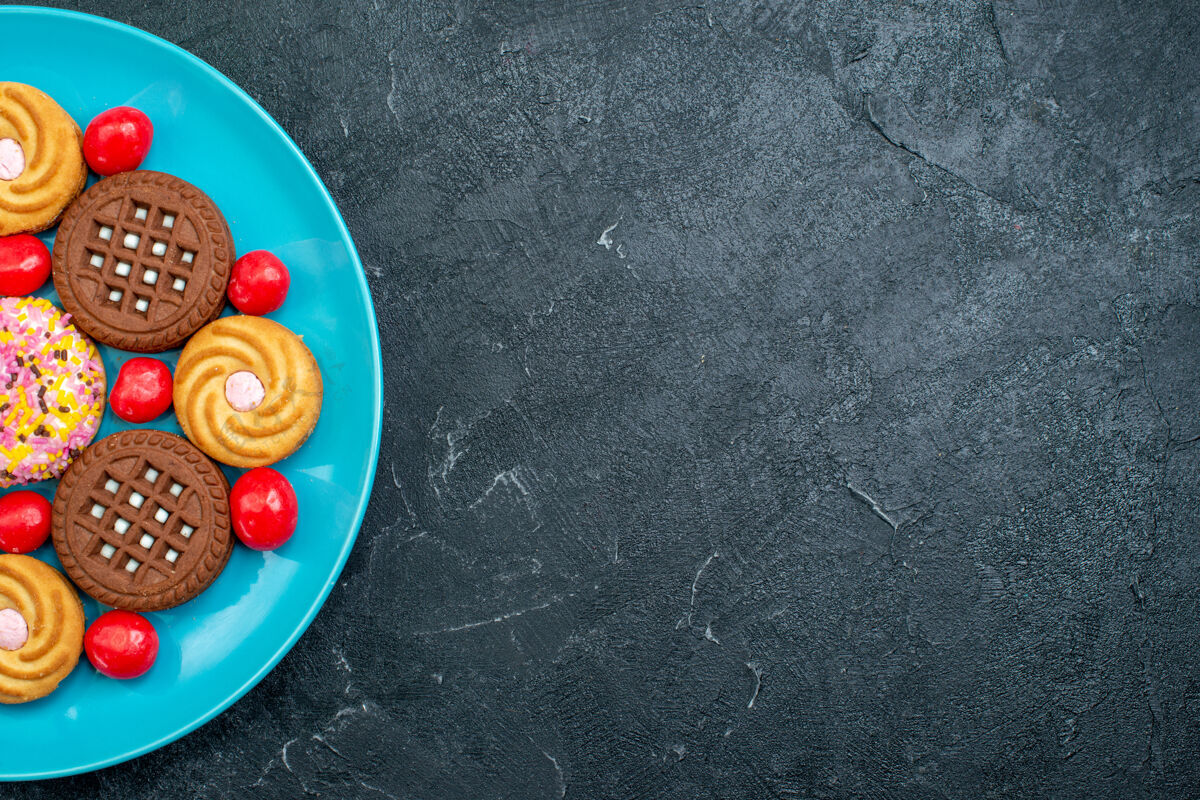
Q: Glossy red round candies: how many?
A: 7